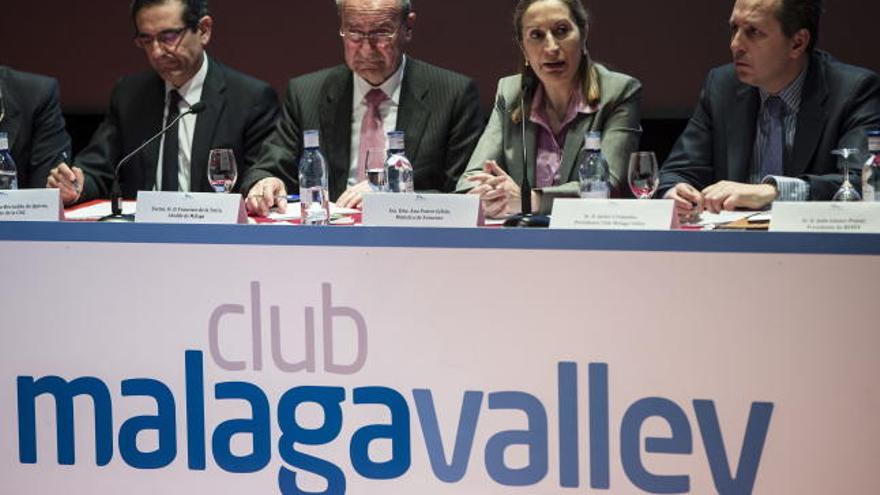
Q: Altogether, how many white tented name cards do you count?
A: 5